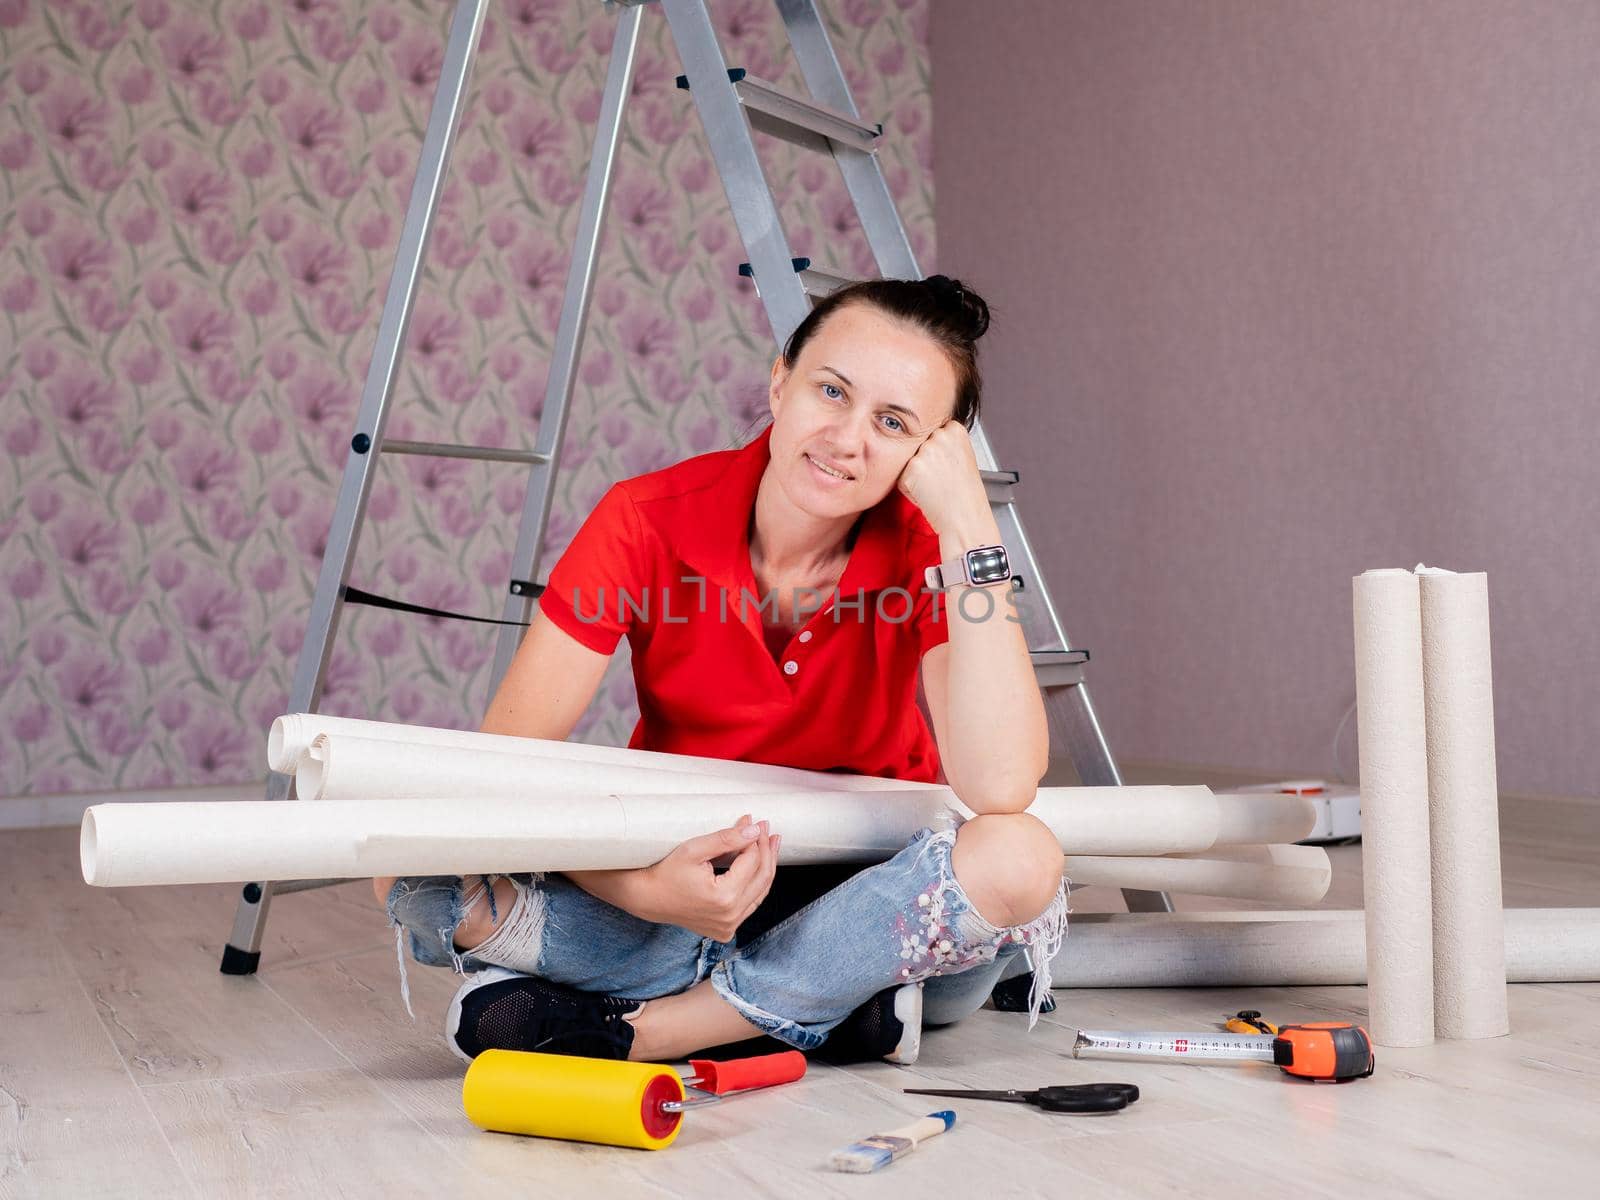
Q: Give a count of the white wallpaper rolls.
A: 6